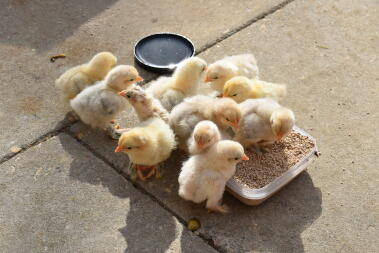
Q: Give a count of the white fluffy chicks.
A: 11